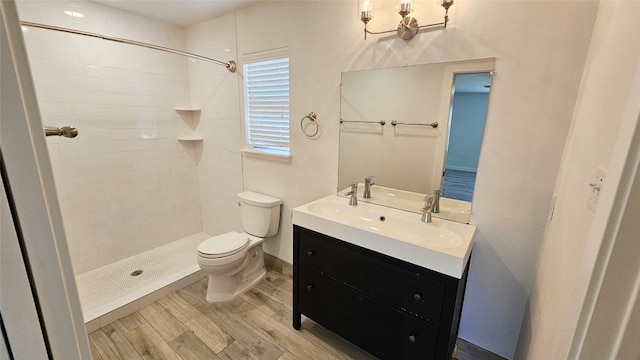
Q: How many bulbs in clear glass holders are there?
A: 3